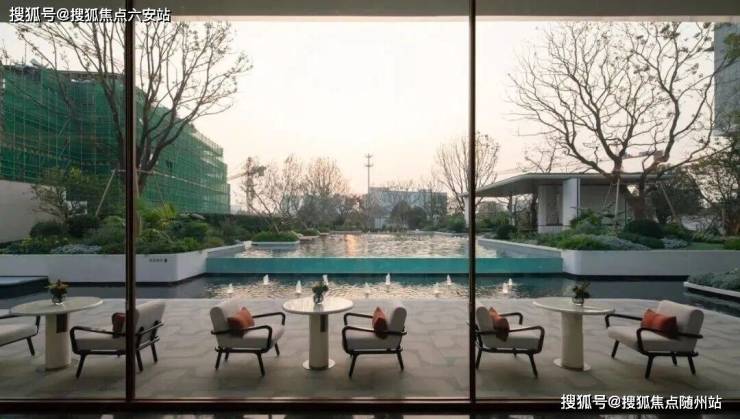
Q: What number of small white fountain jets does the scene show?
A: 10